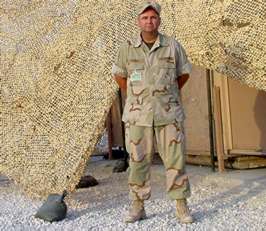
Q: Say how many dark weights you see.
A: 3